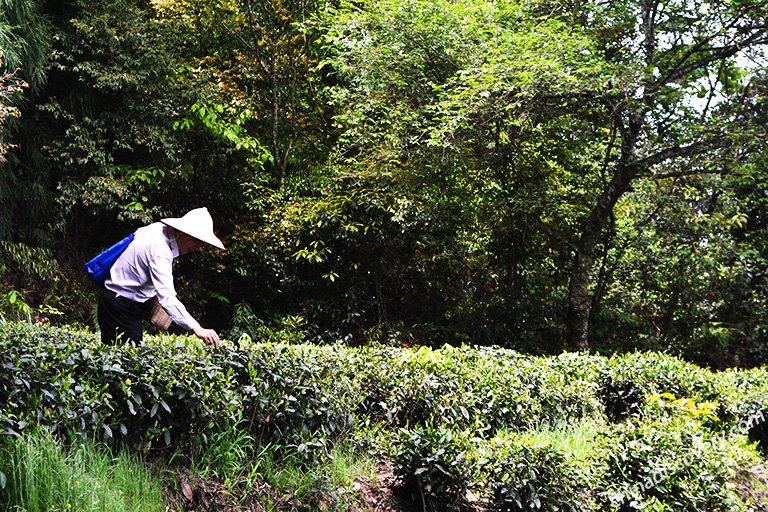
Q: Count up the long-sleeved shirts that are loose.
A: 1